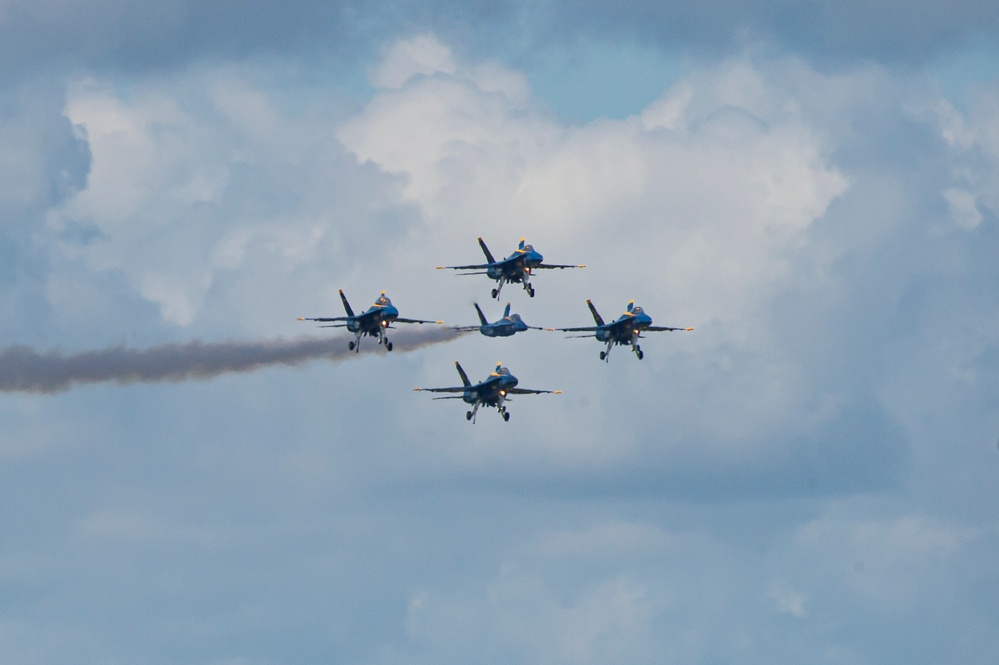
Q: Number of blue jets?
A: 5